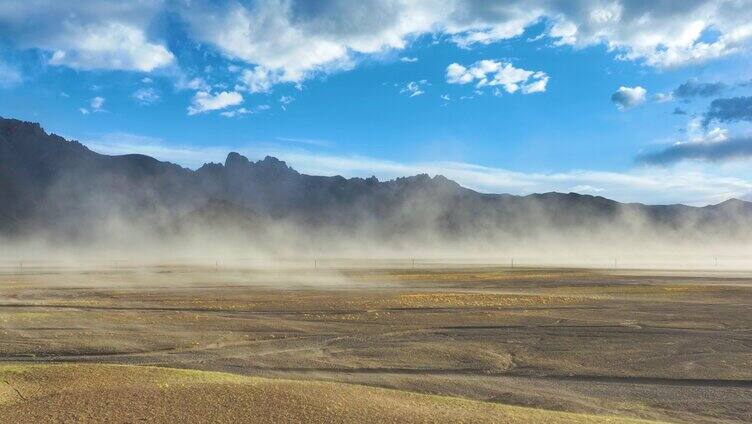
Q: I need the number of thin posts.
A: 8